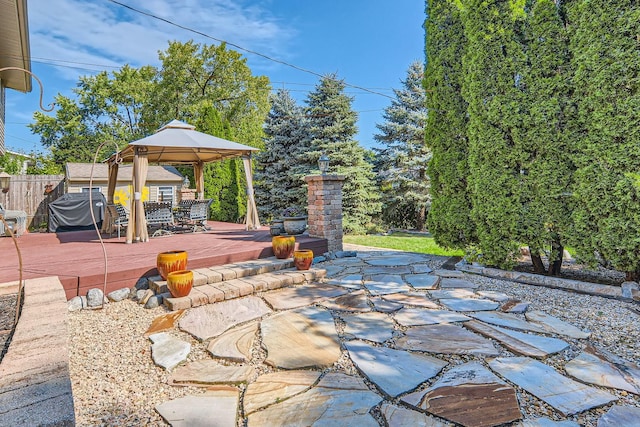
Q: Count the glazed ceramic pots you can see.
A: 4